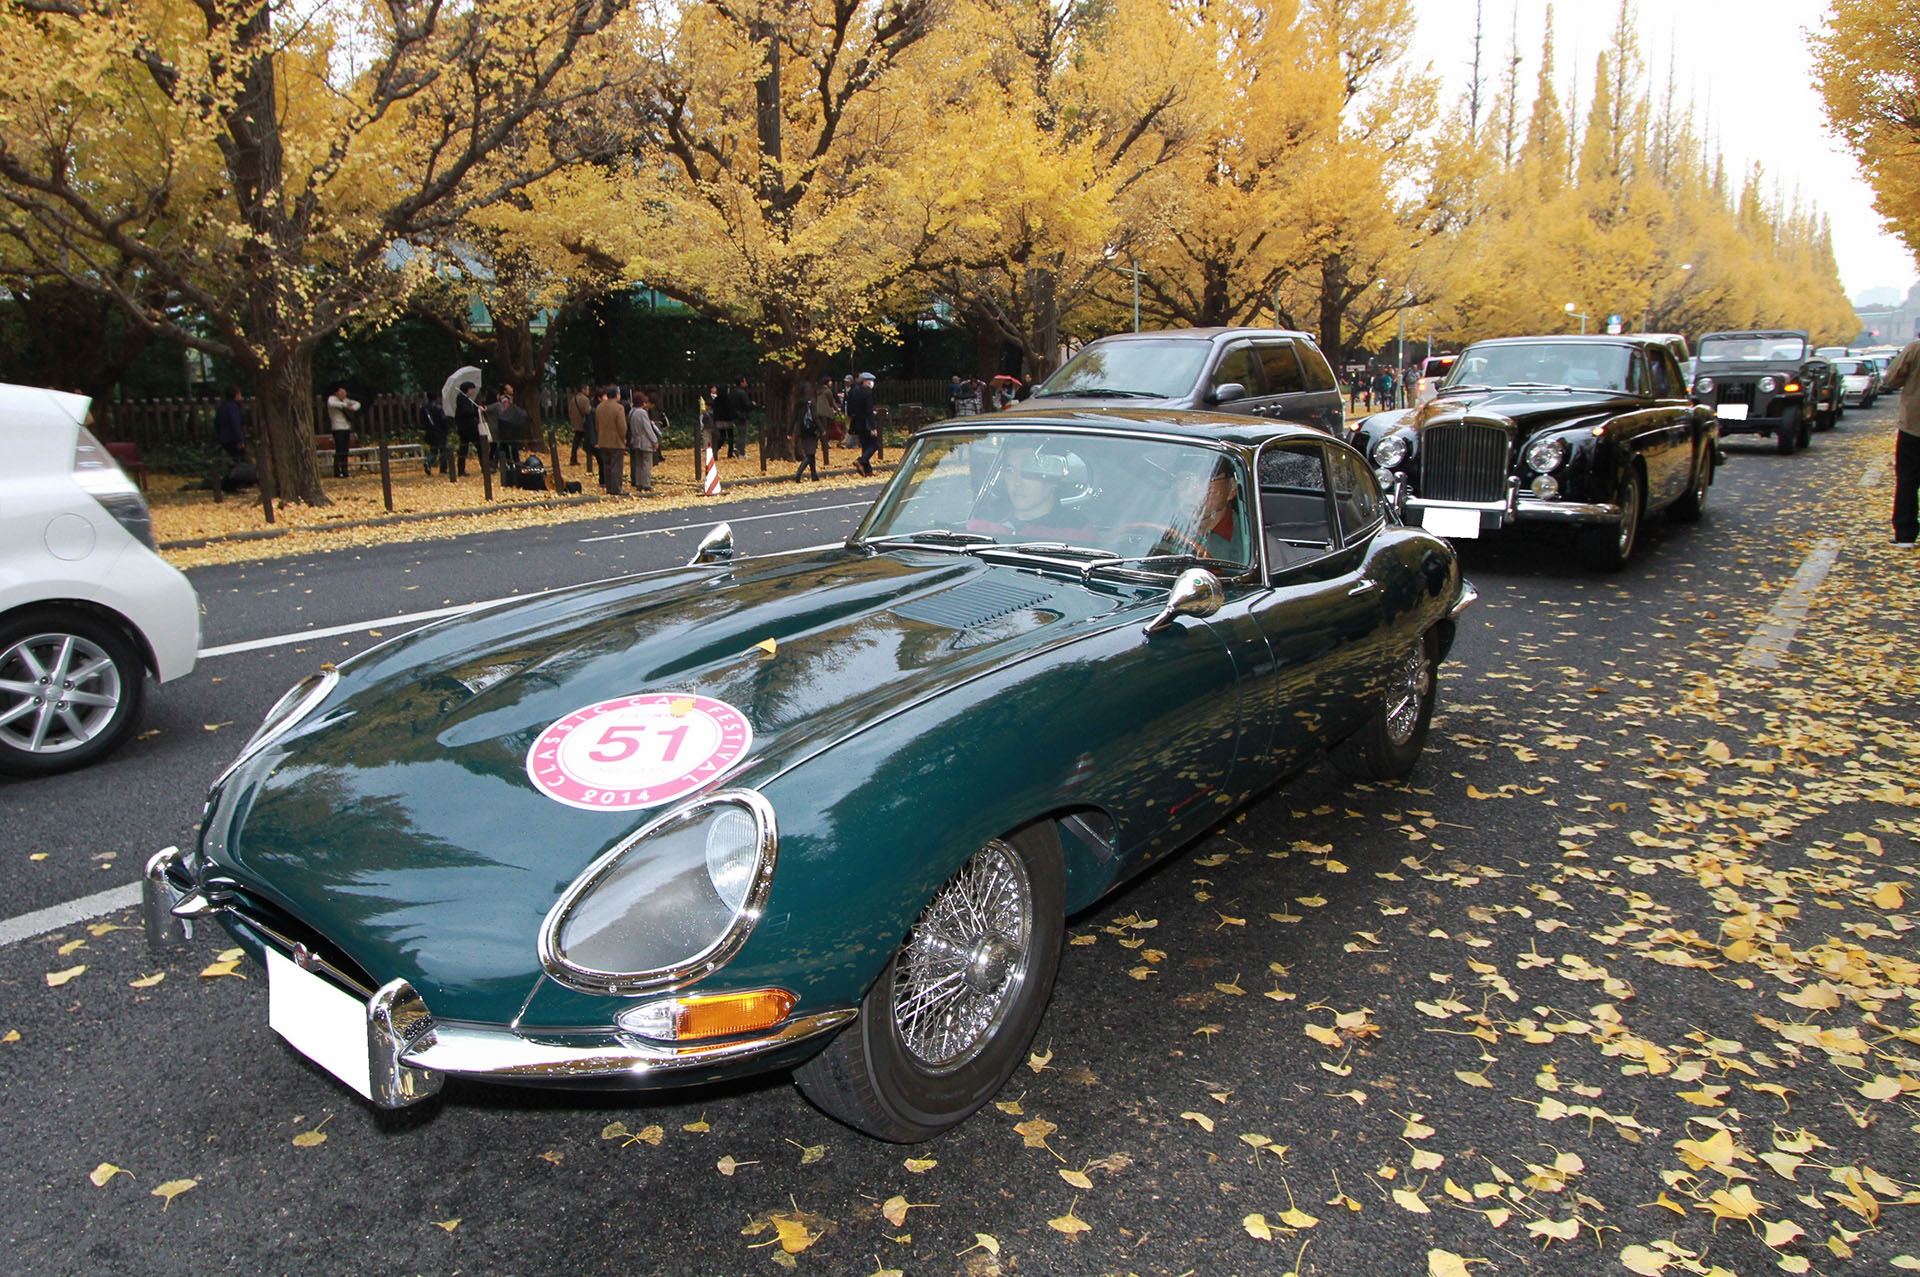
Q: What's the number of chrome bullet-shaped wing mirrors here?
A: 2